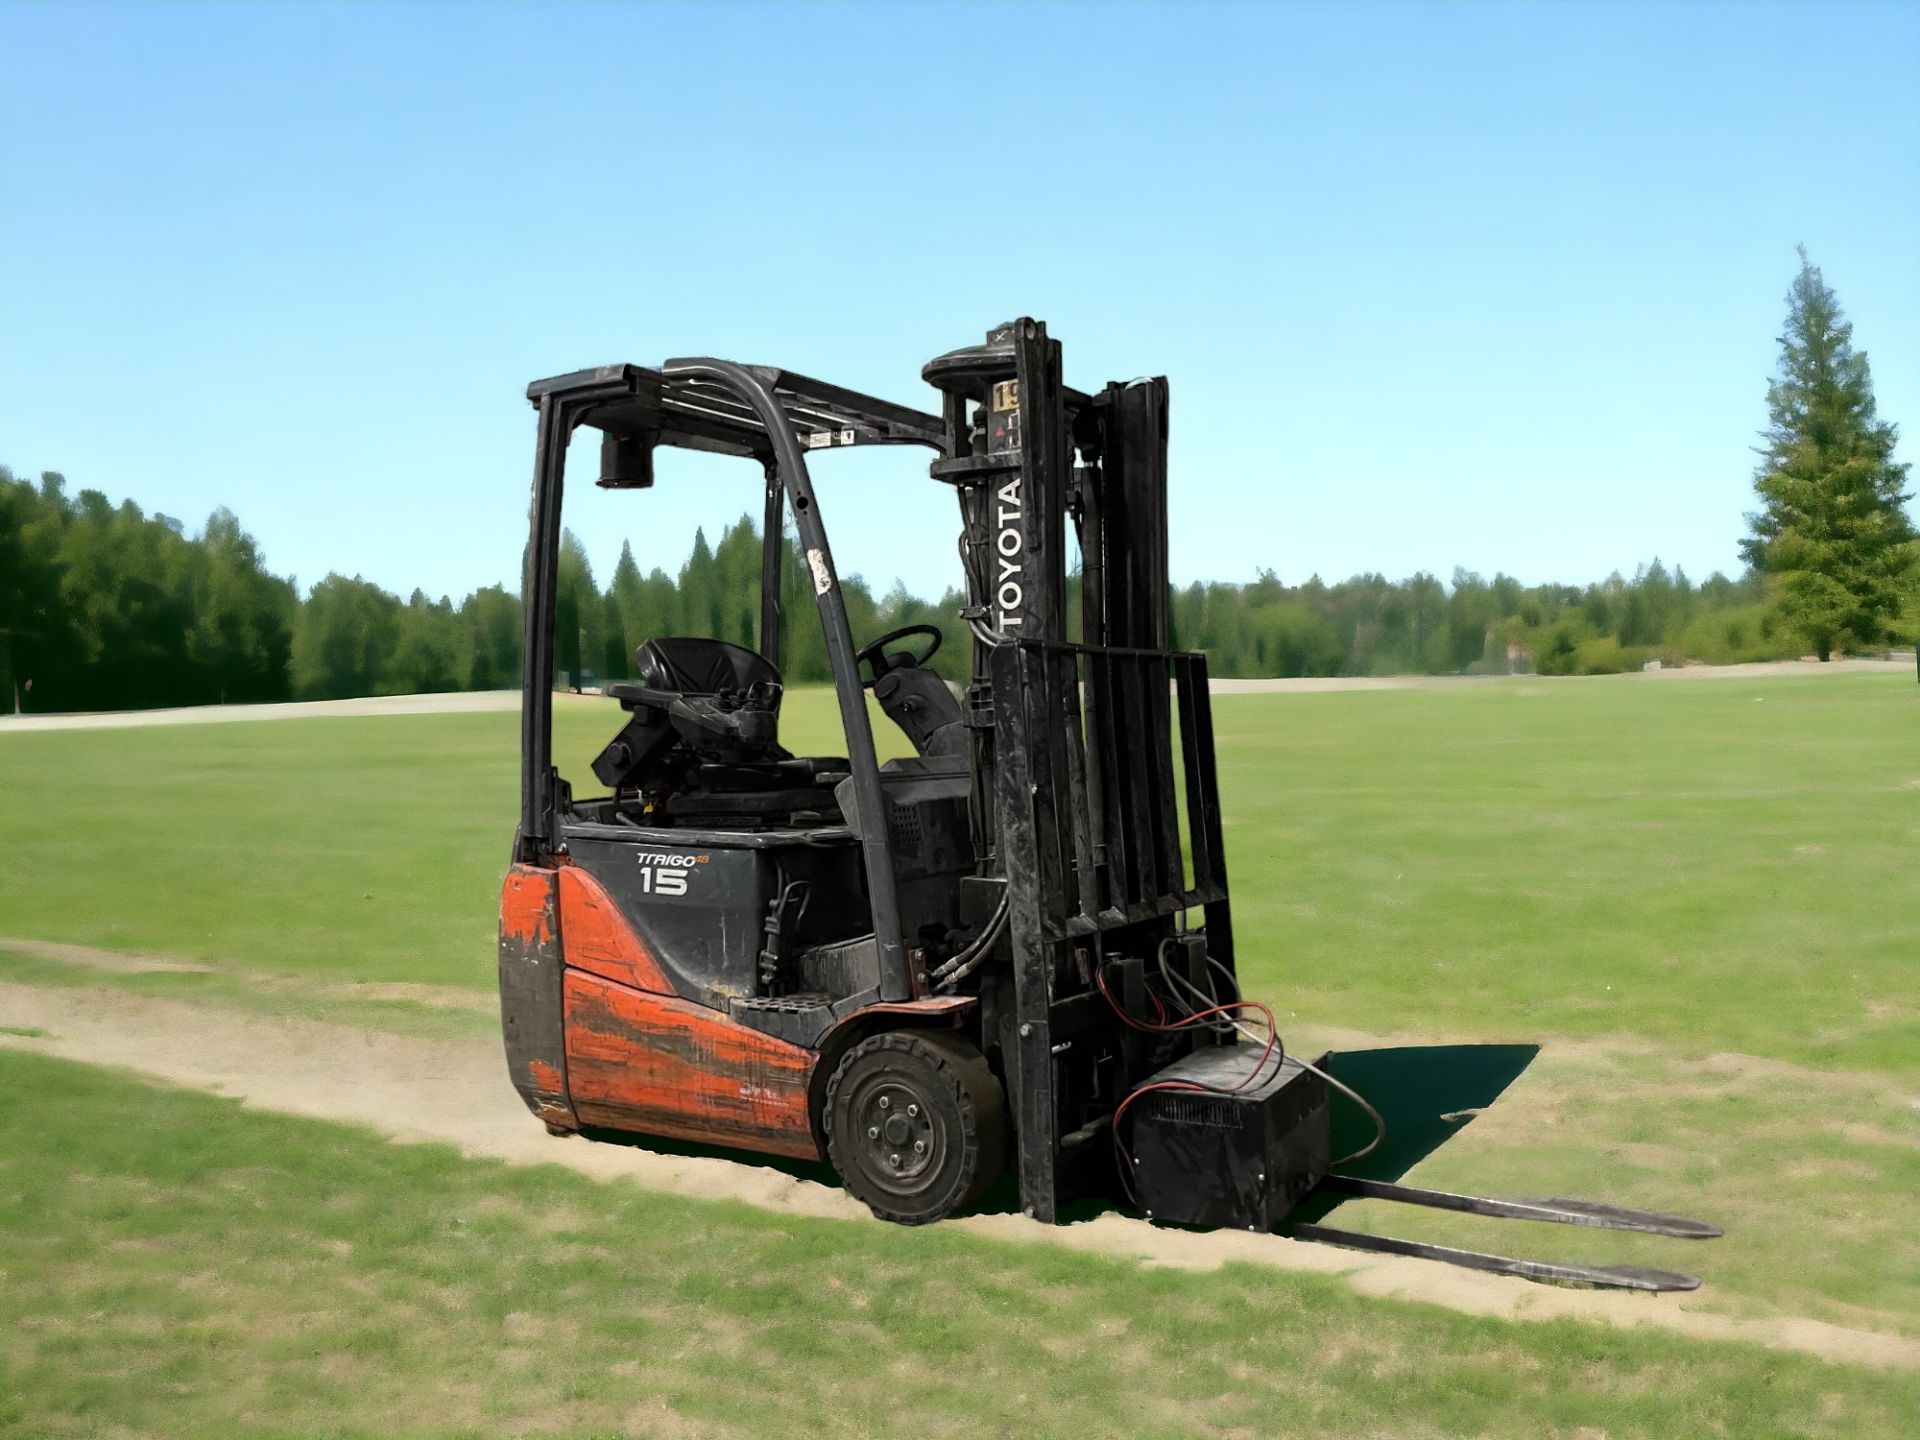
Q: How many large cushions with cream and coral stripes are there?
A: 0